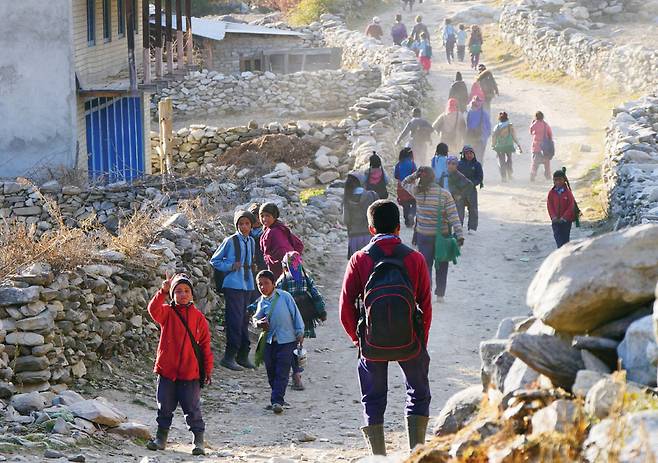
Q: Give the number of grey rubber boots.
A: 6